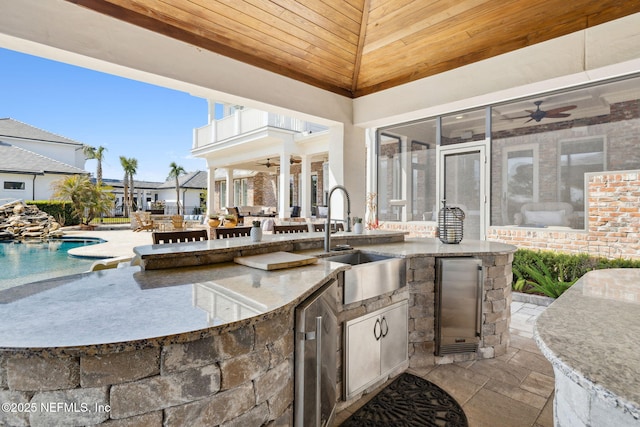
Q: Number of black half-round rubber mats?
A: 1